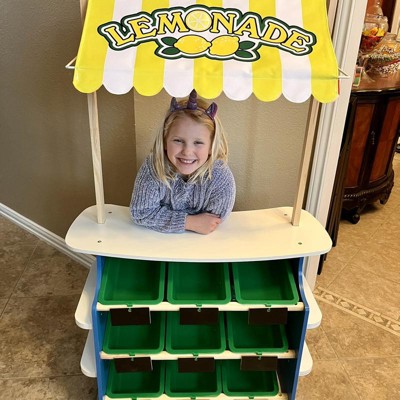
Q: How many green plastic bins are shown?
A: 9